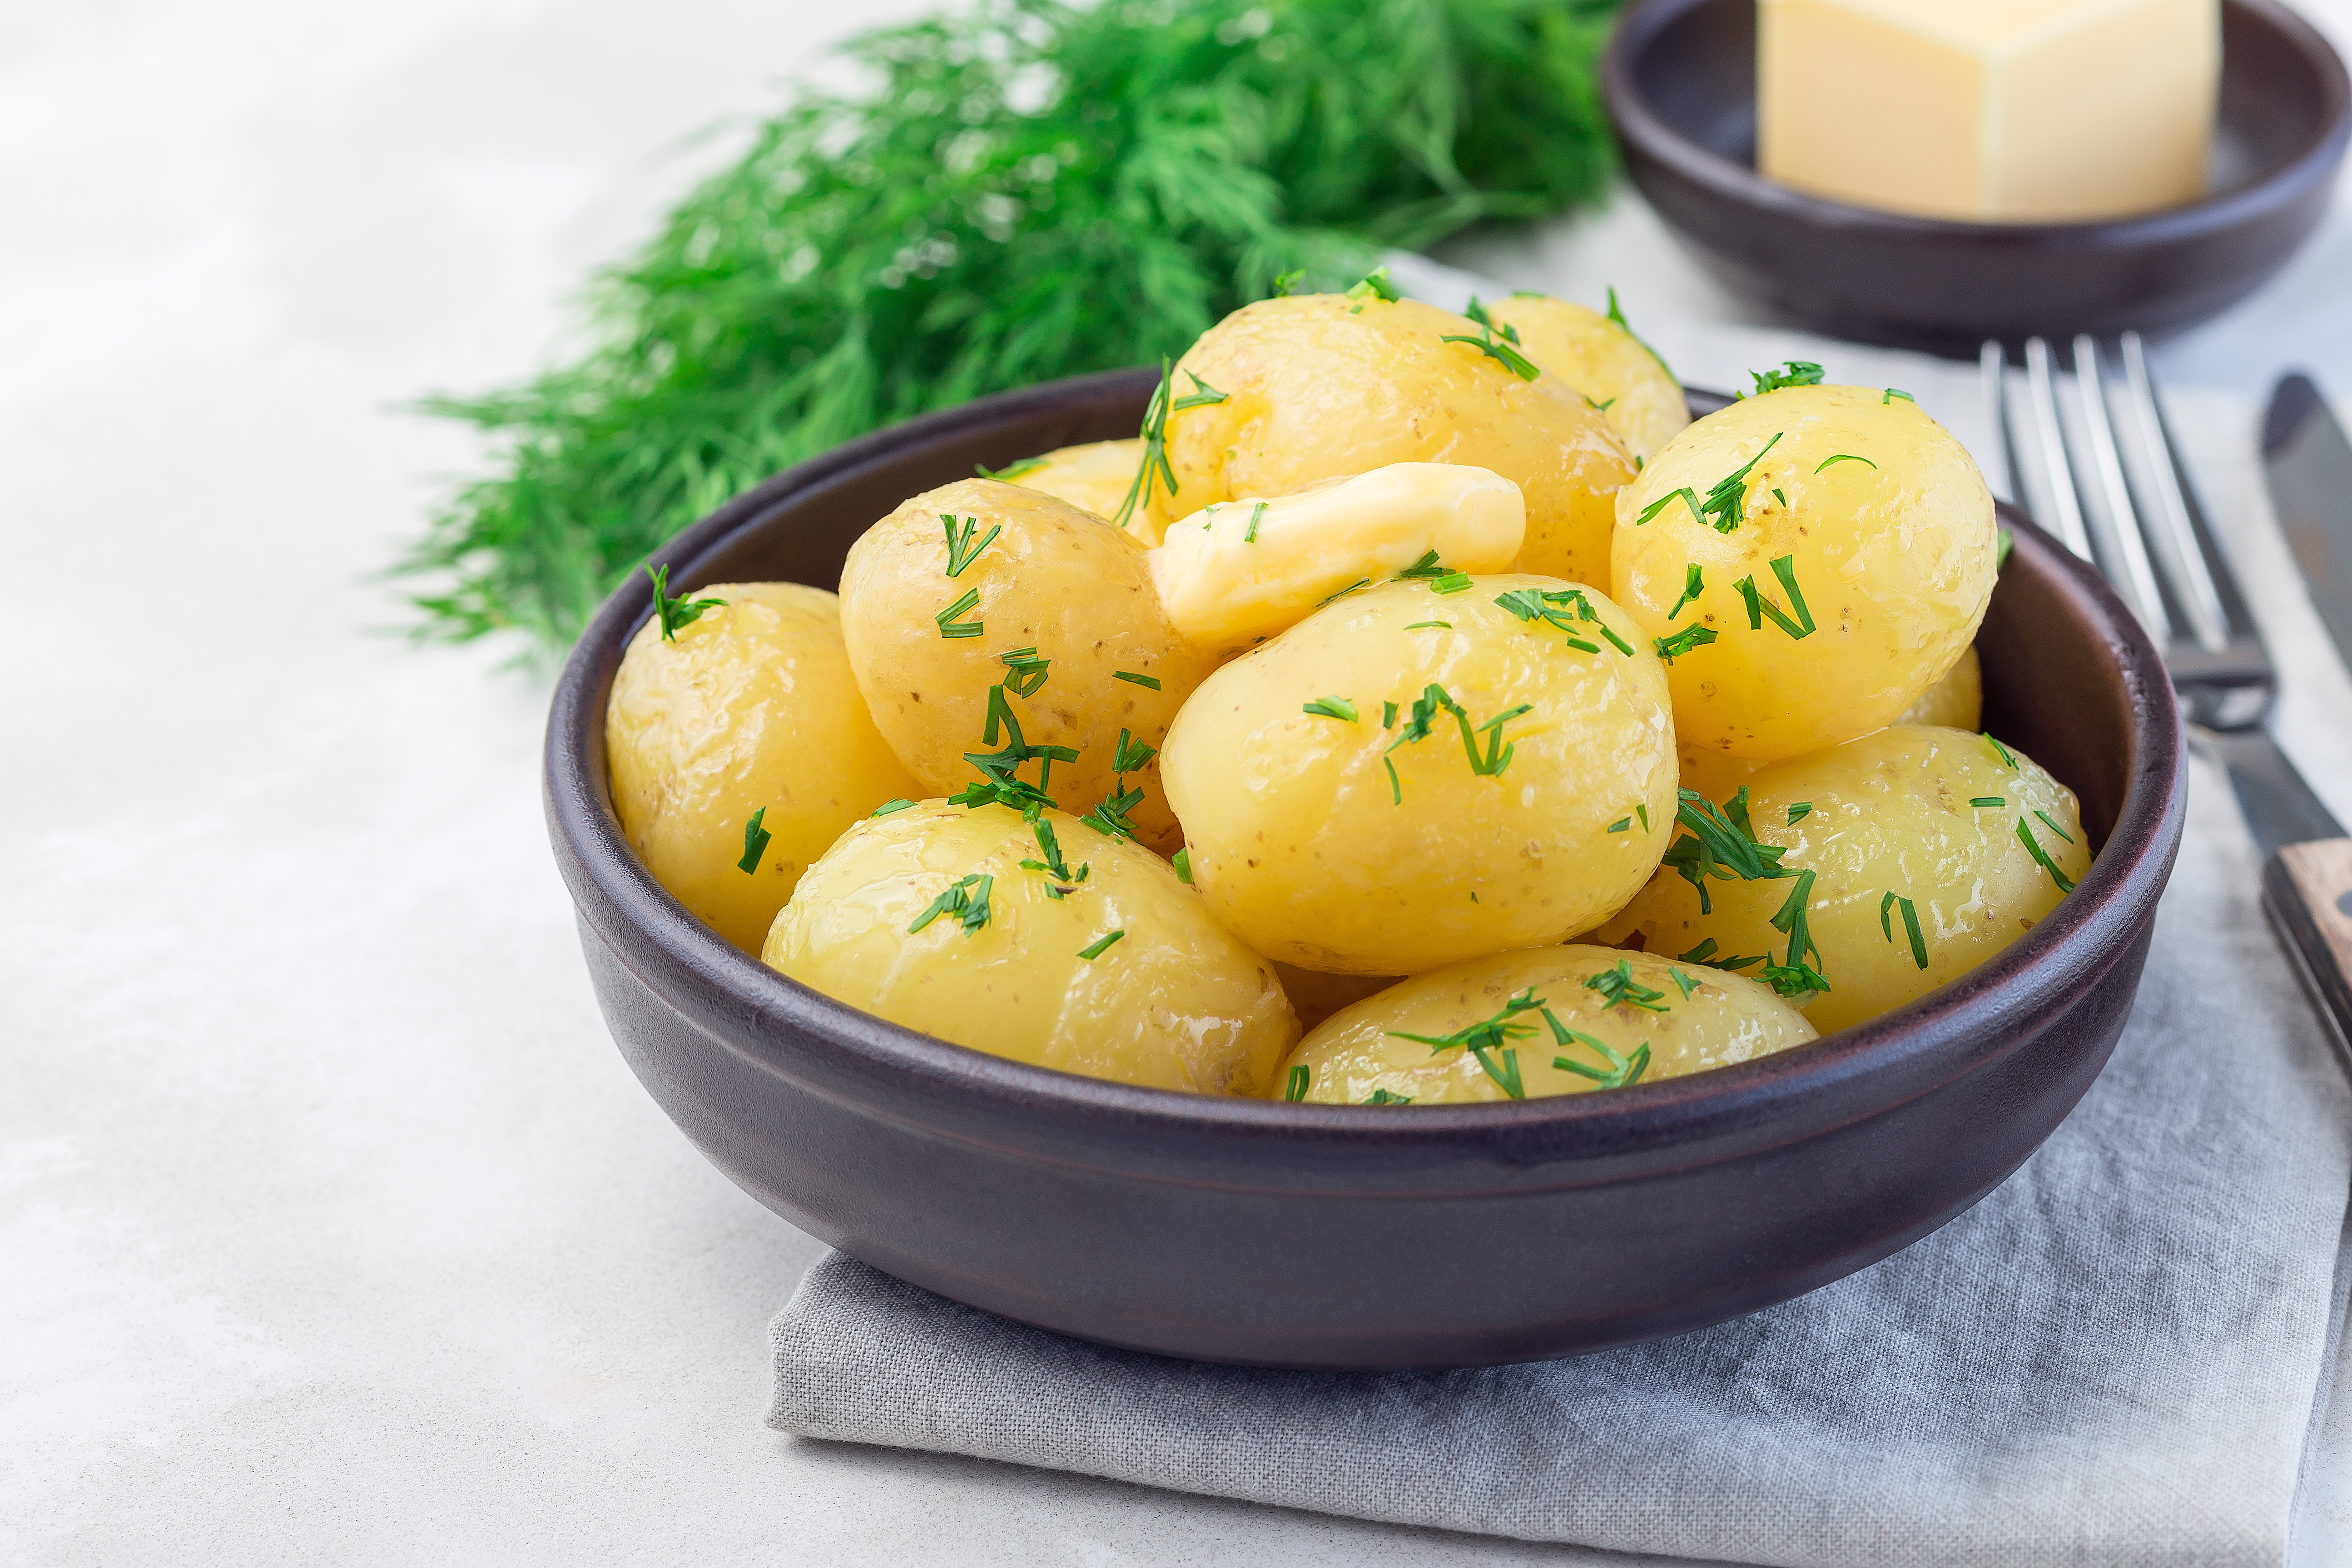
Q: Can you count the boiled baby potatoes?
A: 11